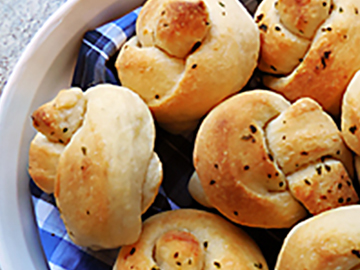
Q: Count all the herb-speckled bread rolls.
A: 7